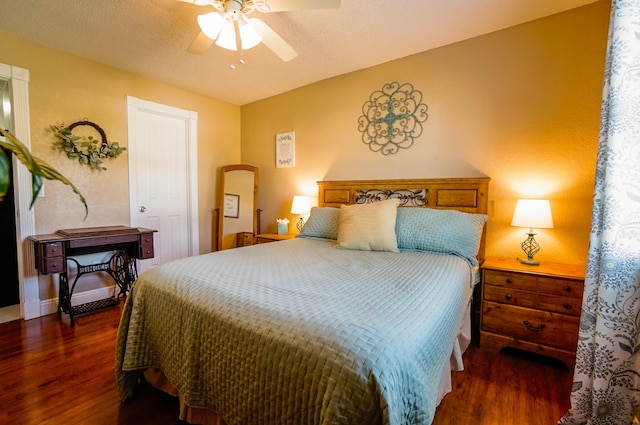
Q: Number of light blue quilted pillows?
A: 2